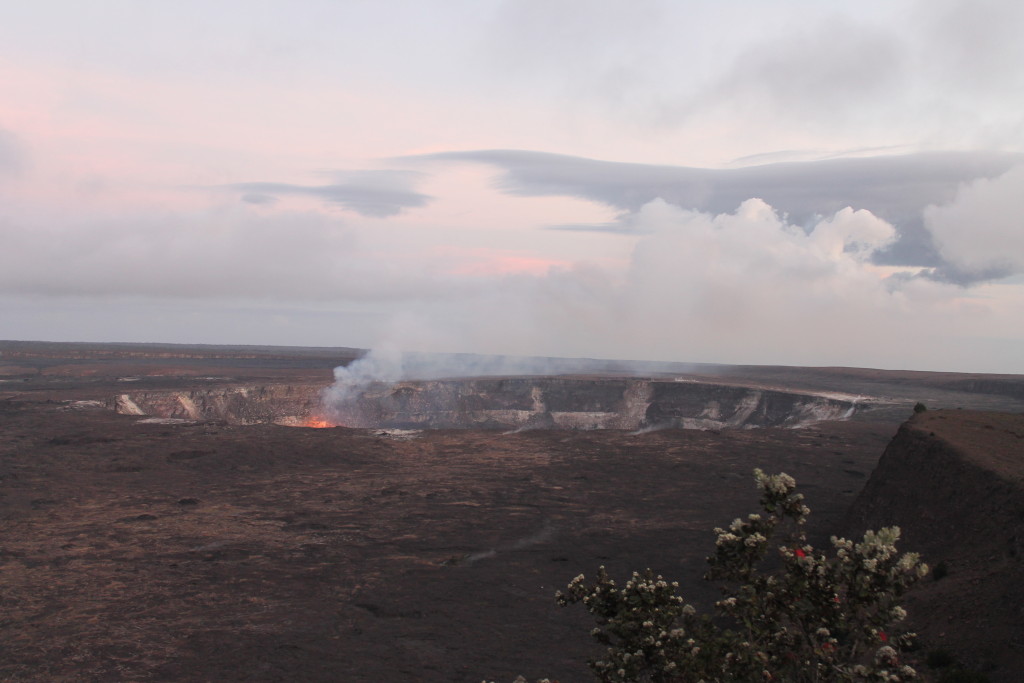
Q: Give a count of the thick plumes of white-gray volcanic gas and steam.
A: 1